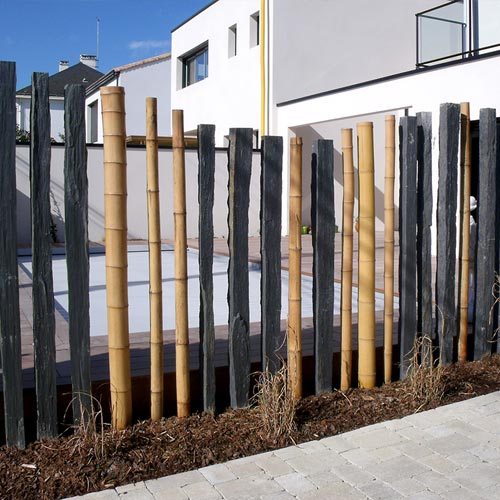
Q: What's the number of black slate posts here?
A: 11